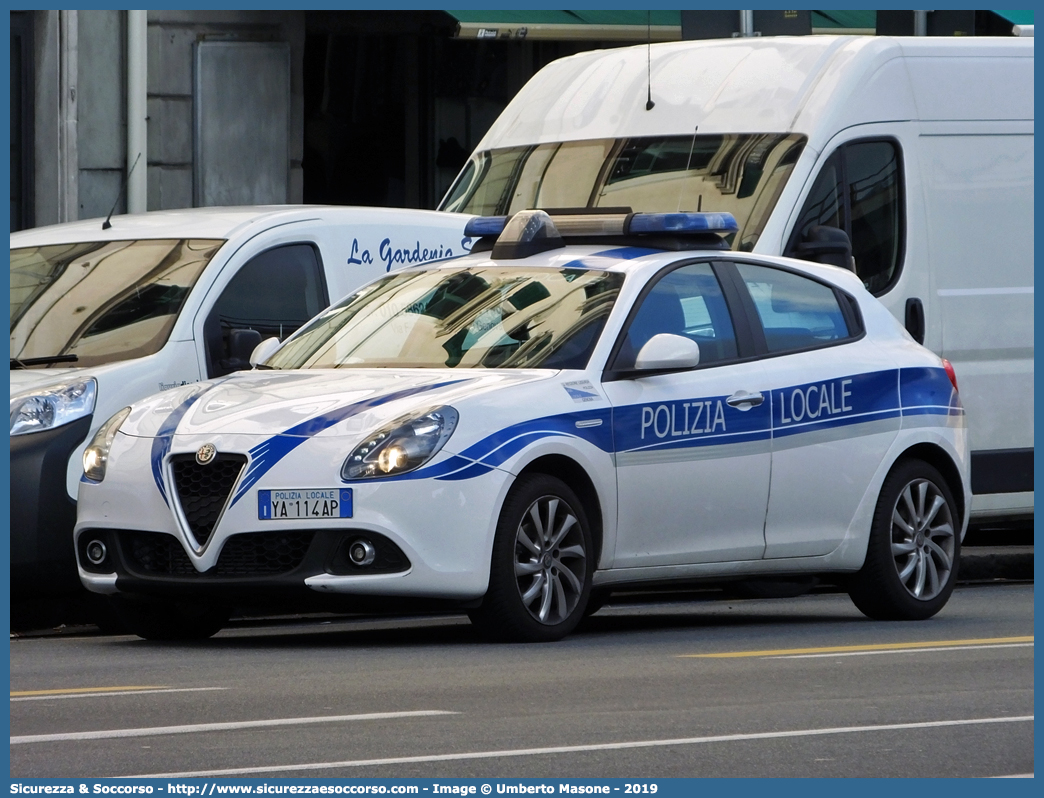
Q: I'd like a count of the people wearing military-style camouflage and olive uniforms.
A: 0